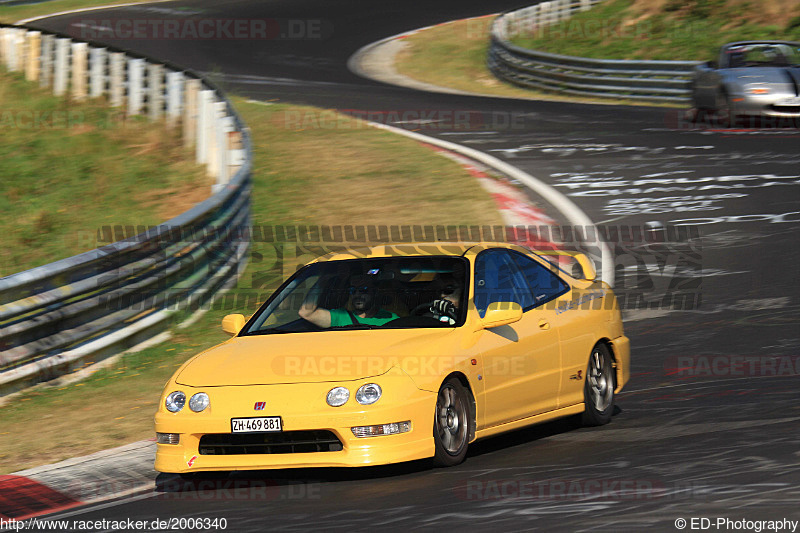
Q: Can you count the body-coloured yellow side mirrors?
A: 2